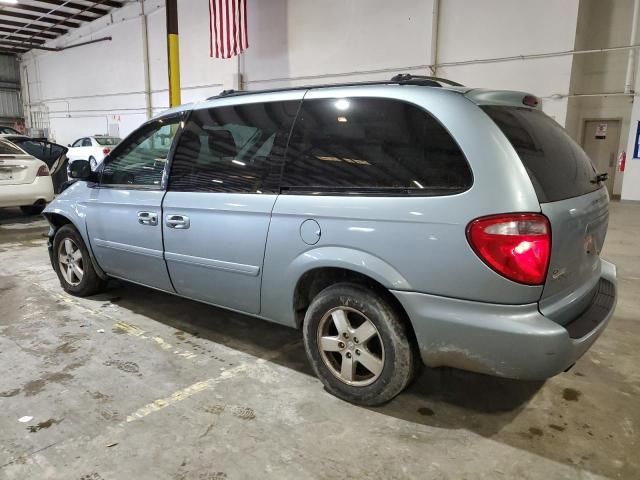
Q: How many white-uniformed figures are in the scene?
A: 0